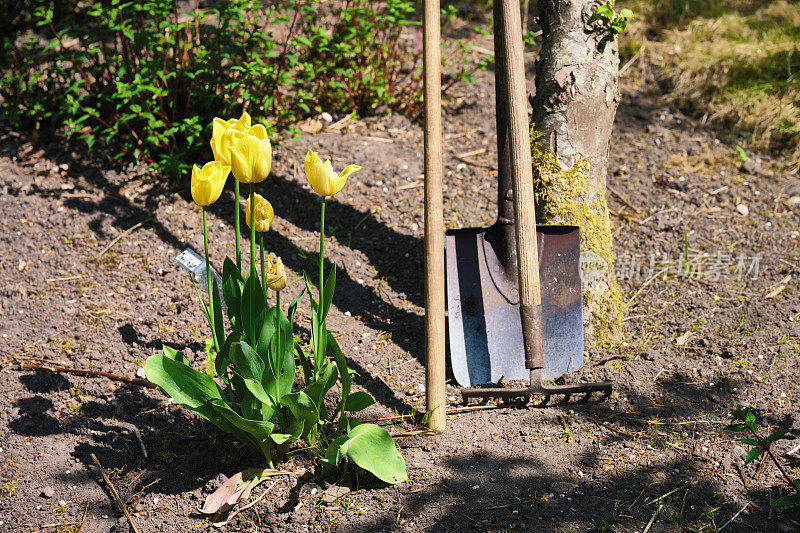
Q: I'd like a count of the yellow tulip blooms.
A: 6